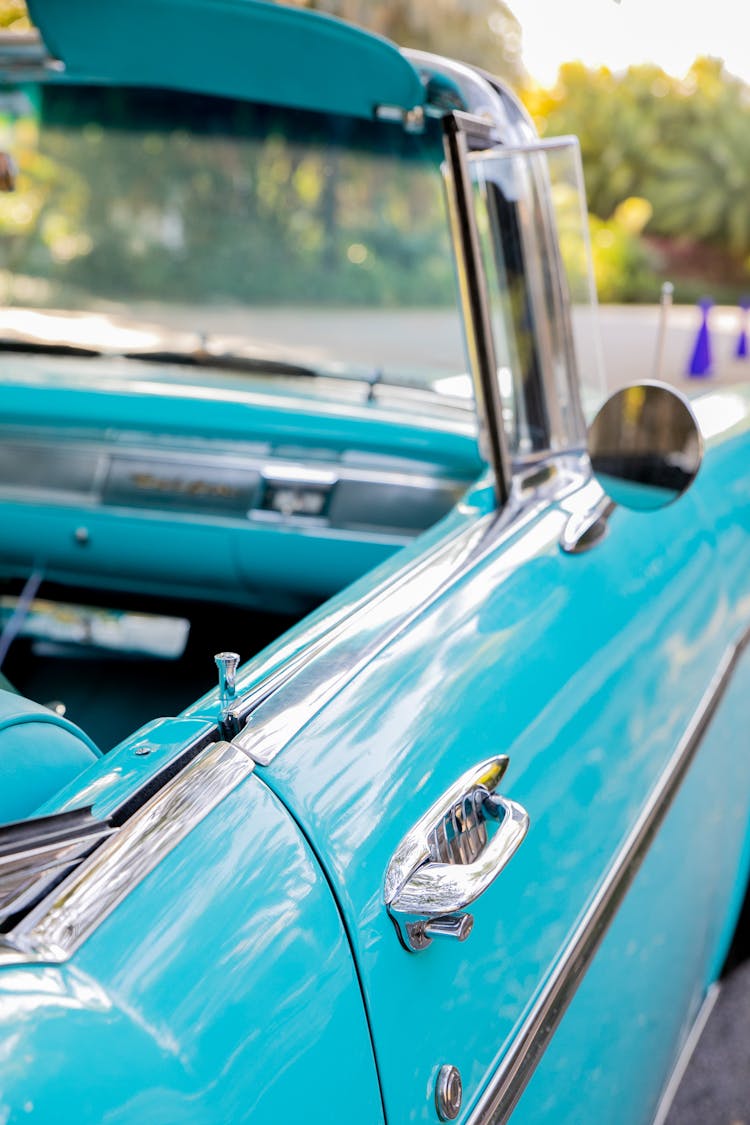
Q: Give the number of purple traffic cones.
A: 2